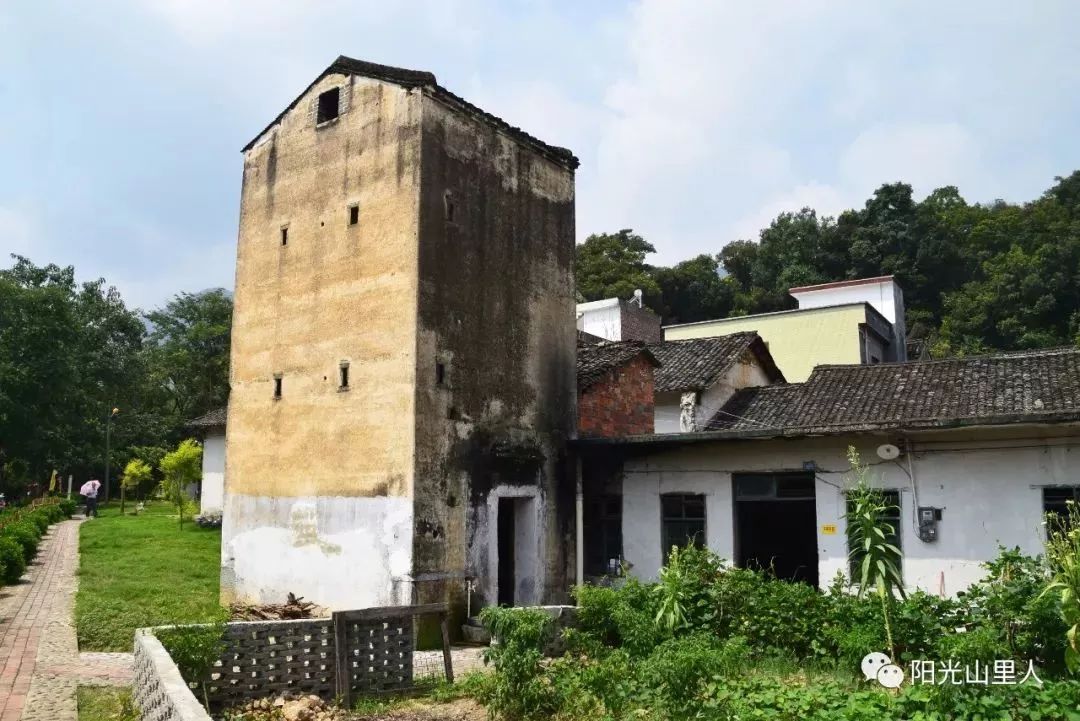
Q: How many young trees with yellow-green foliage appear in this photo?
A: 2